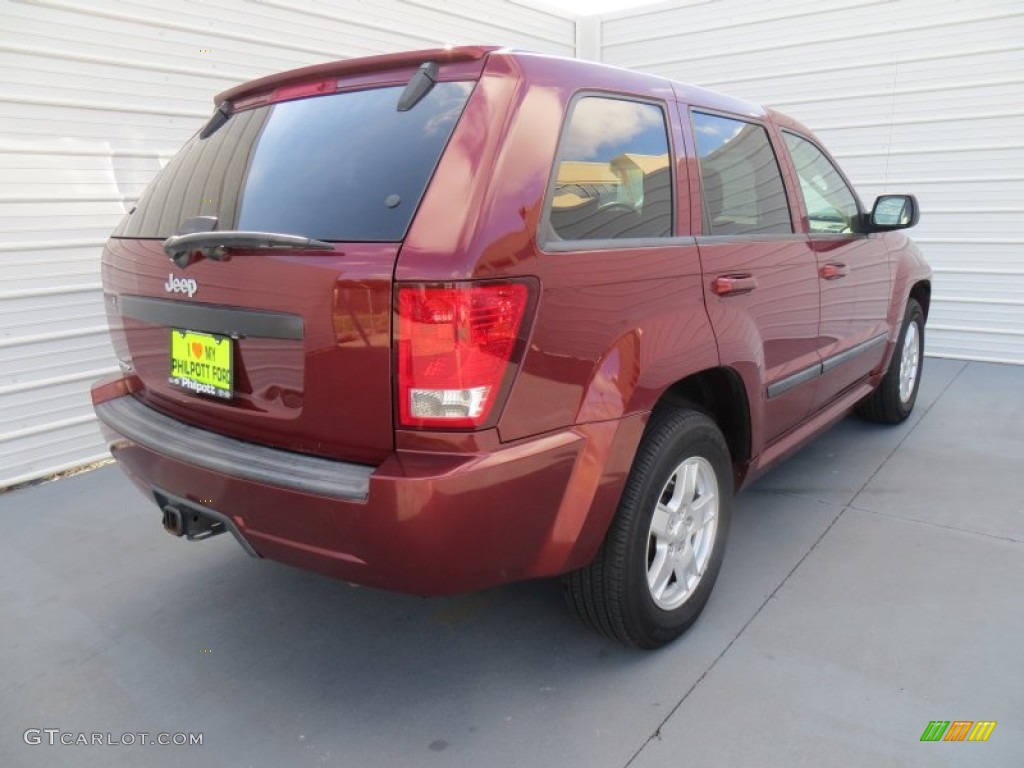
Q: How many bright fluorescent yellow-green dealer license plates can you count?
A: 1